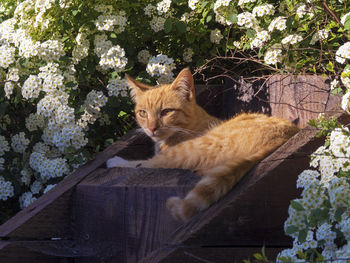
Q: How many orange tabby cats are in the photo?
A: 1